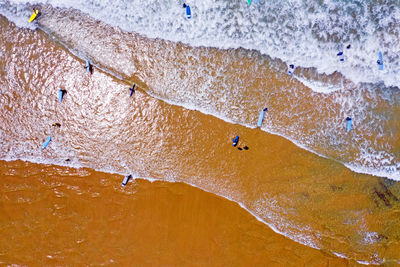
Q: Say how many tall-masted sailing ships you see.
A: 0